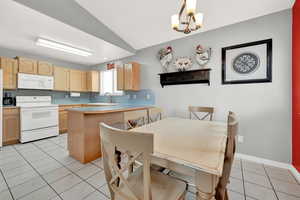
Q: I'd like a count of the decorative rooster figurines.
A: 2